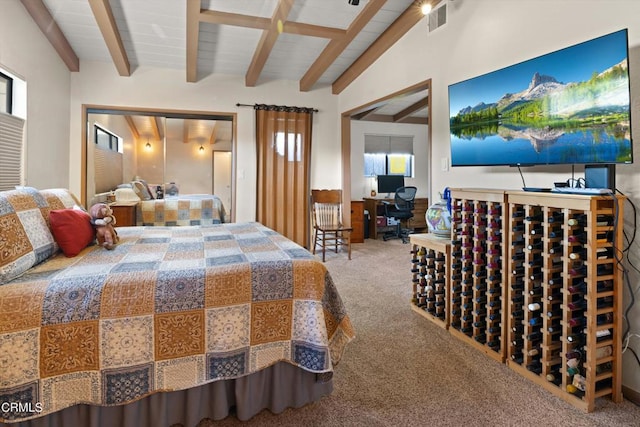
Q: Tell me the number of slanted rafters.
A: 6